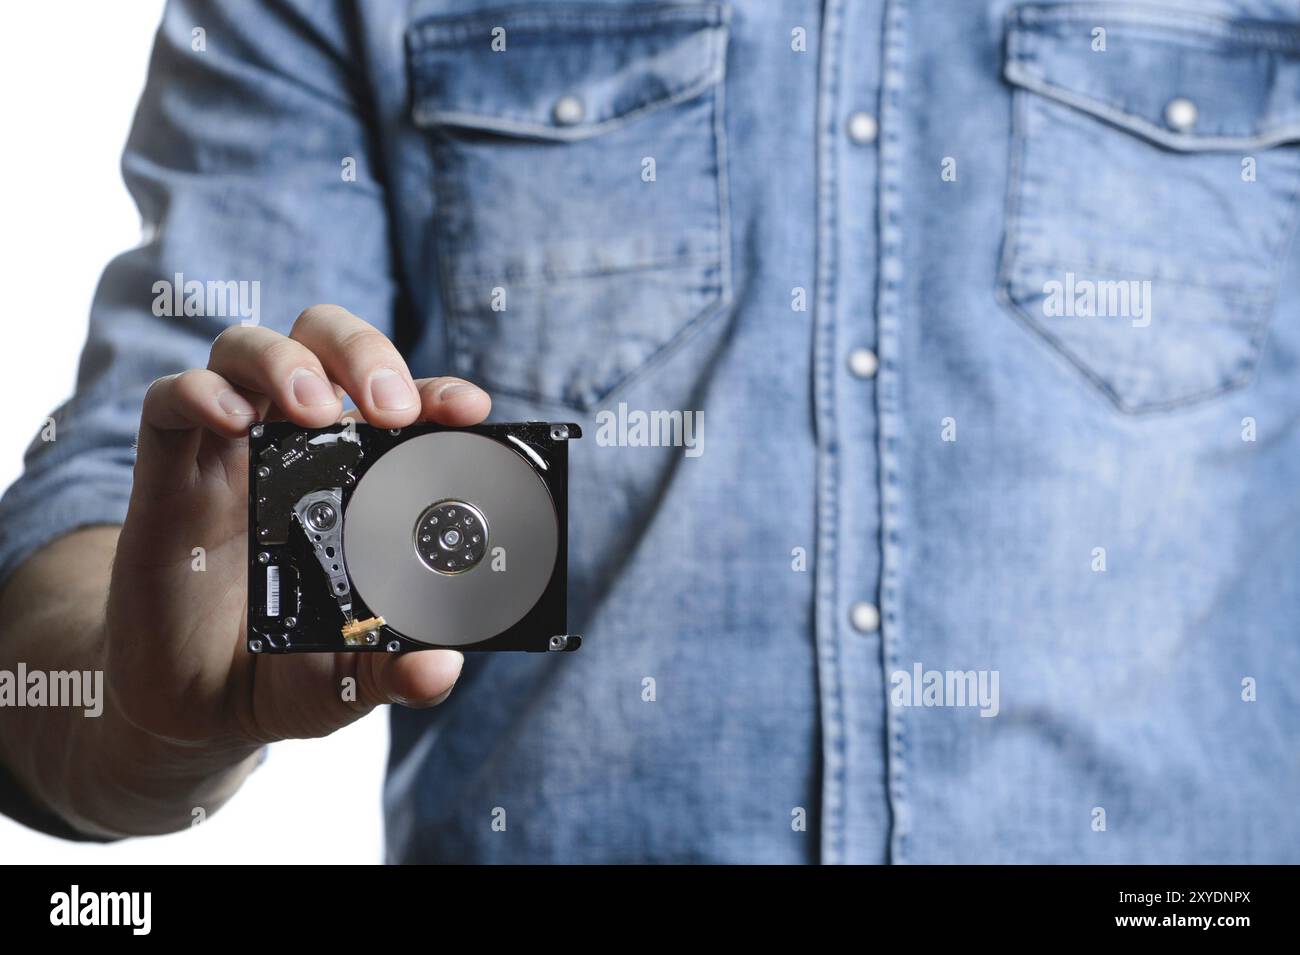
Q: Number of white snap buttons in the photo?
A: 5